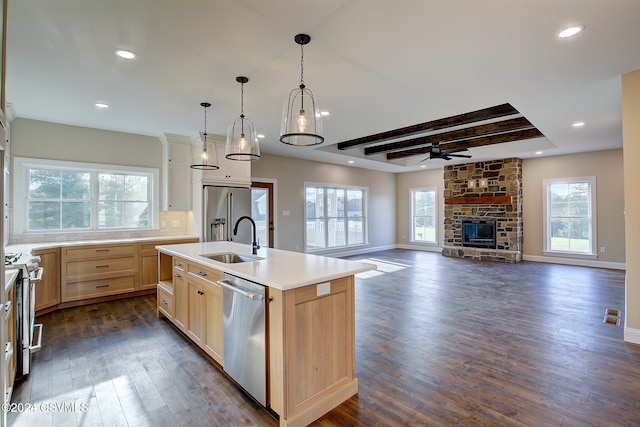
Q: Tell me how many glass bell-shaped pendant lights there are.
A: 3